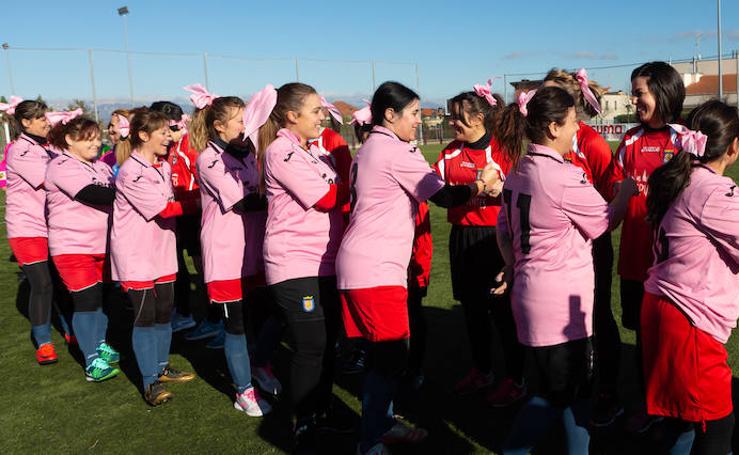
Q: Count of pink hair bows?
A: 12